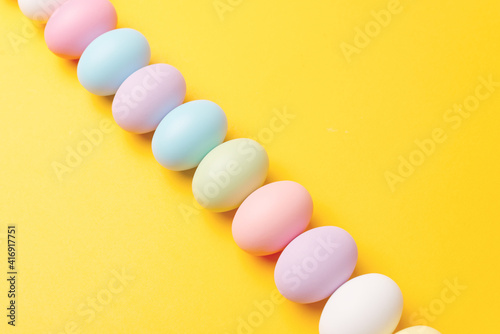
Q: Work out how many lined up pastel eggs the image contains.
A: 10